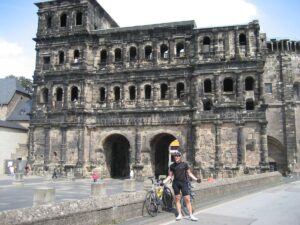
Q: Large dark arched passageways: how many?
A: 2